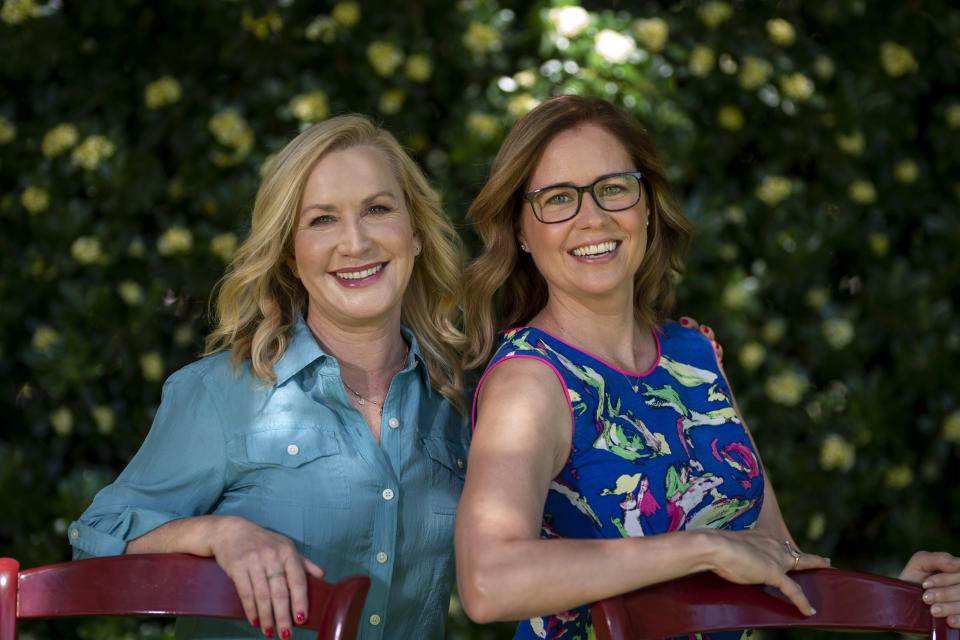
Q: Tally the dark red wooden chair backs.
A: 2